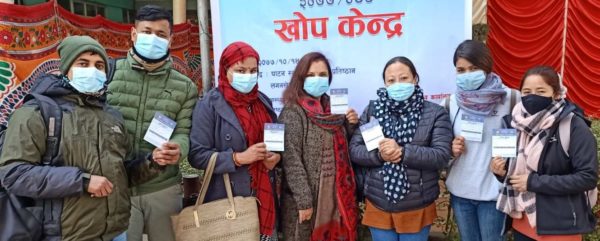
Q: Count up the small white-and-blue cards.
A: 6